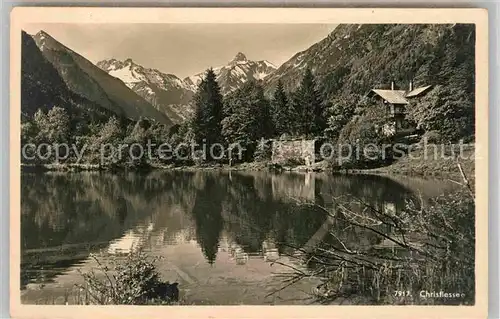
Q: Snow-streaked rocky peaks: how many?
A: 2